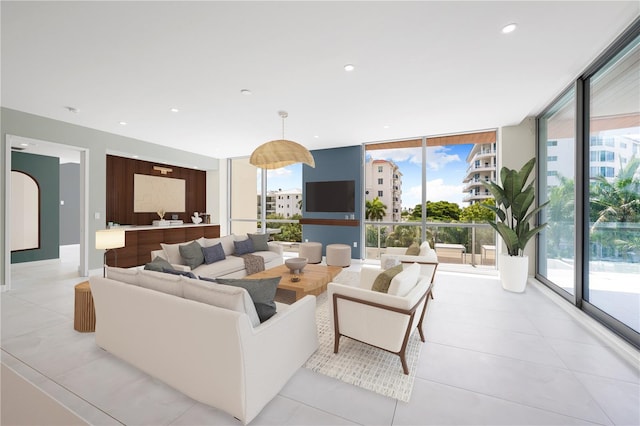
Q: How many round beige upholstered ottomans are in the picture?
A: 2